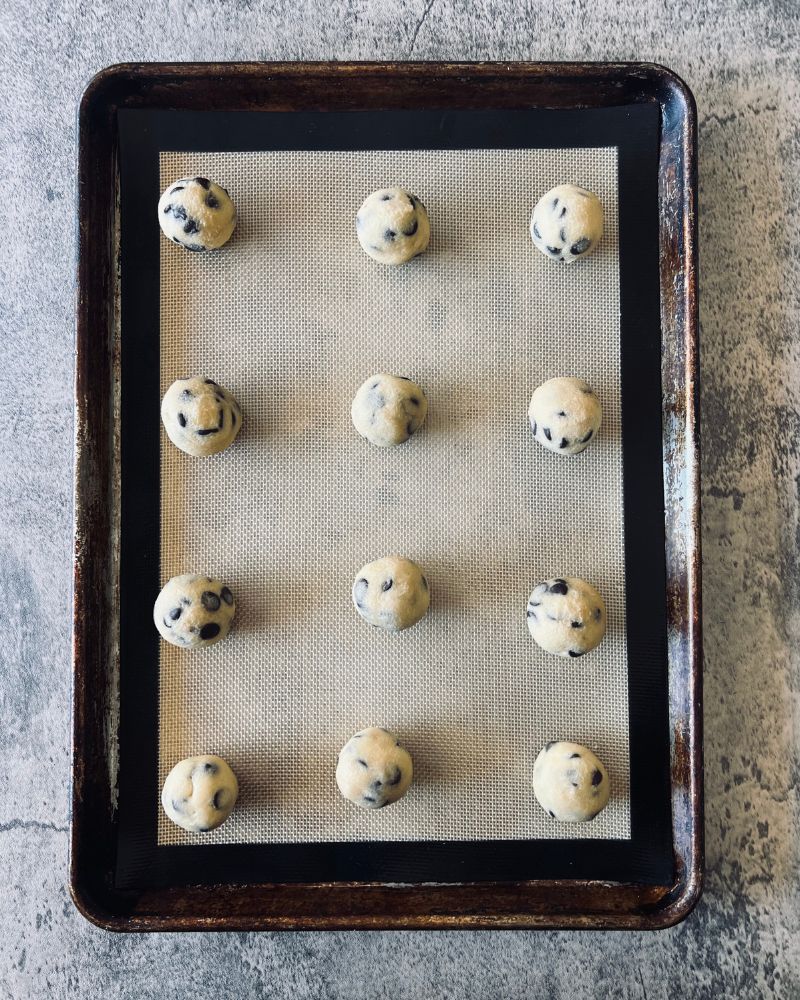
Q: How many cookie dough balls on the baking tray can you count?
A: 12